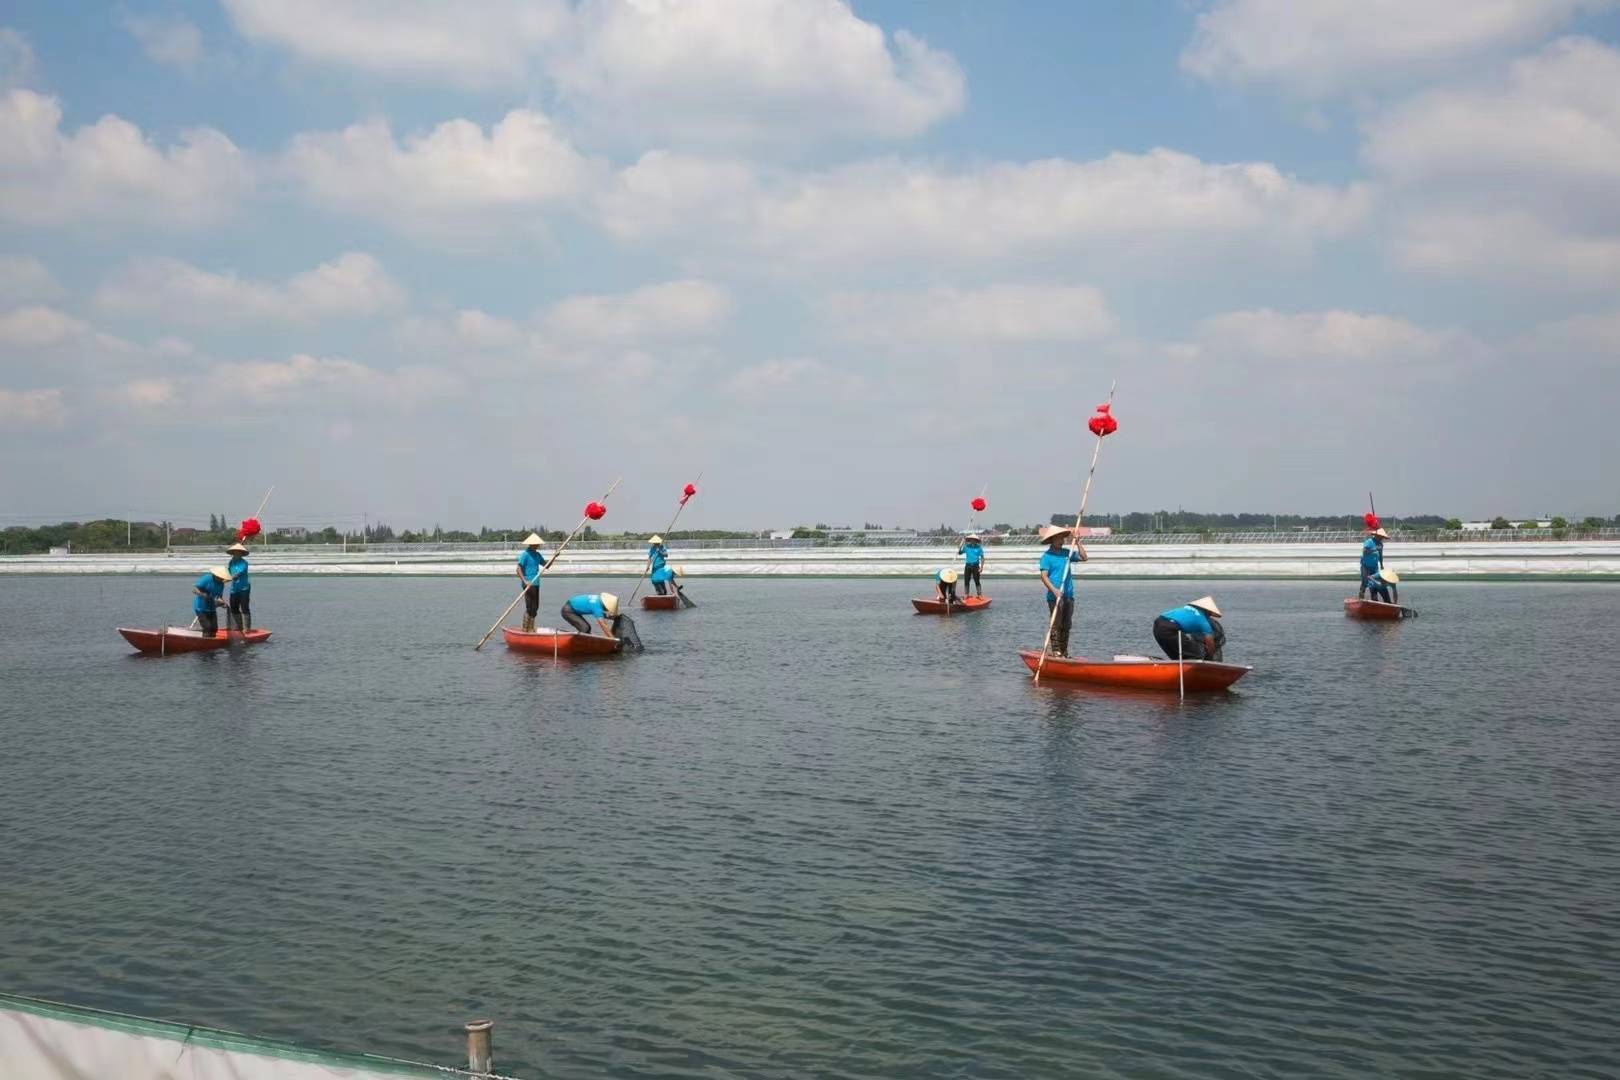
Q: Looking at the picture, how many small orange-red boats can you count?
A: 6